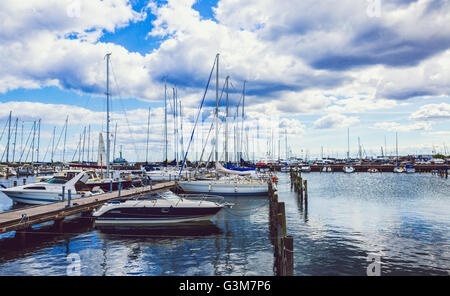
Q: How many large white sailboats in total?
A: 1